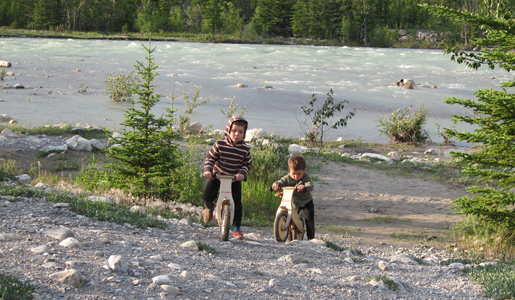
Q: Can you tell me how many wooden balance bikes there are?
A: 2